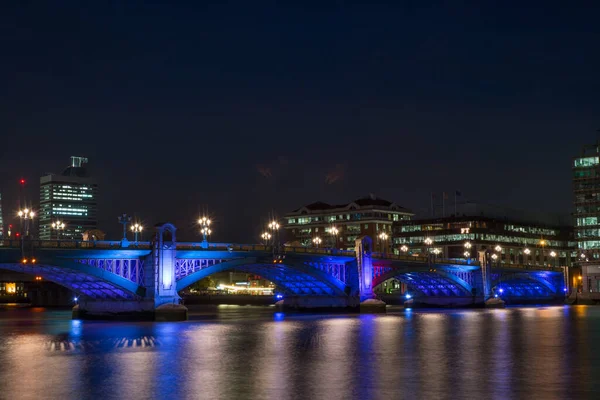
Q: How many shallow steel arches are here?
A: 4